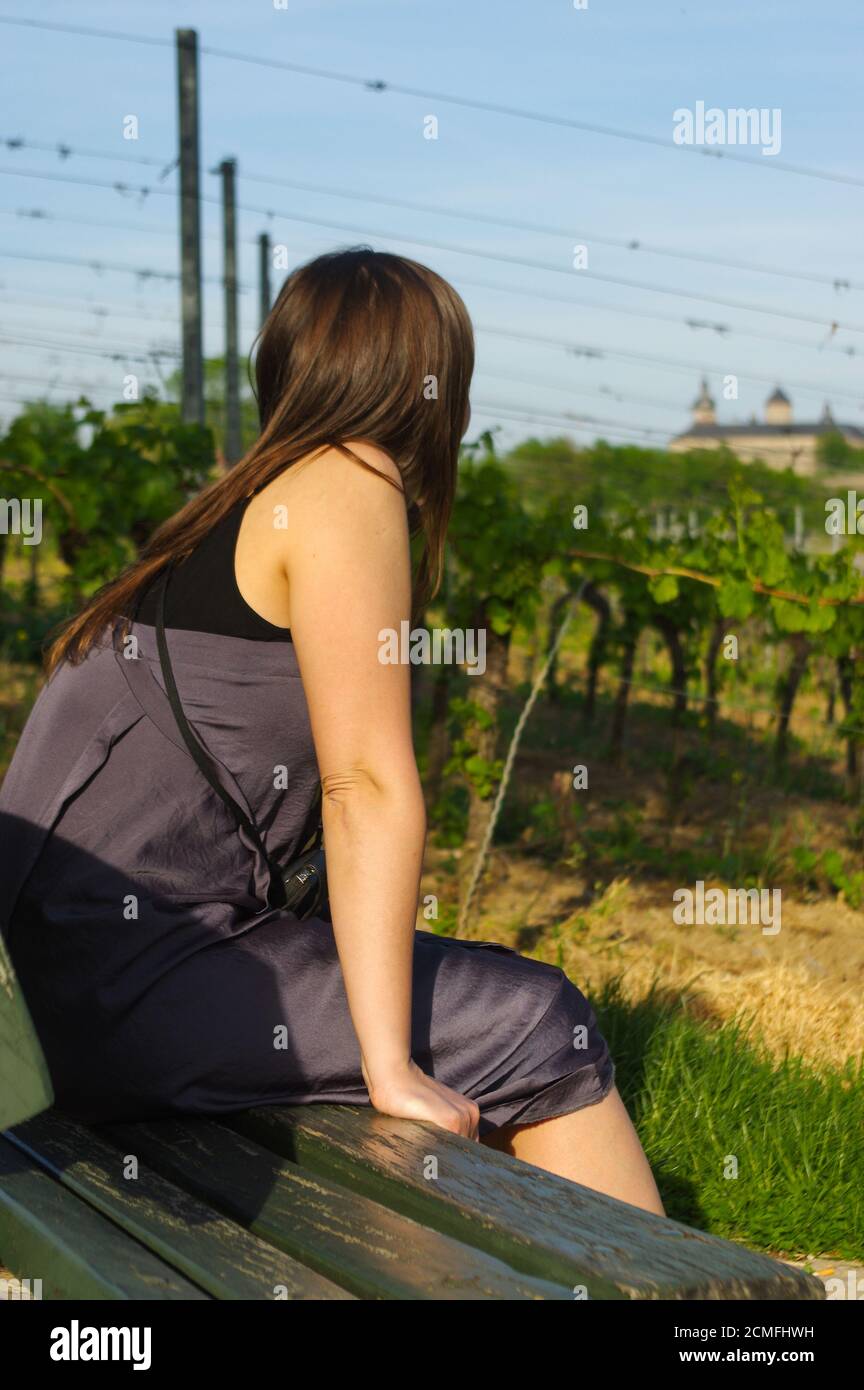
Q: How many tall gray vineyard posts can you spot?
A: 3